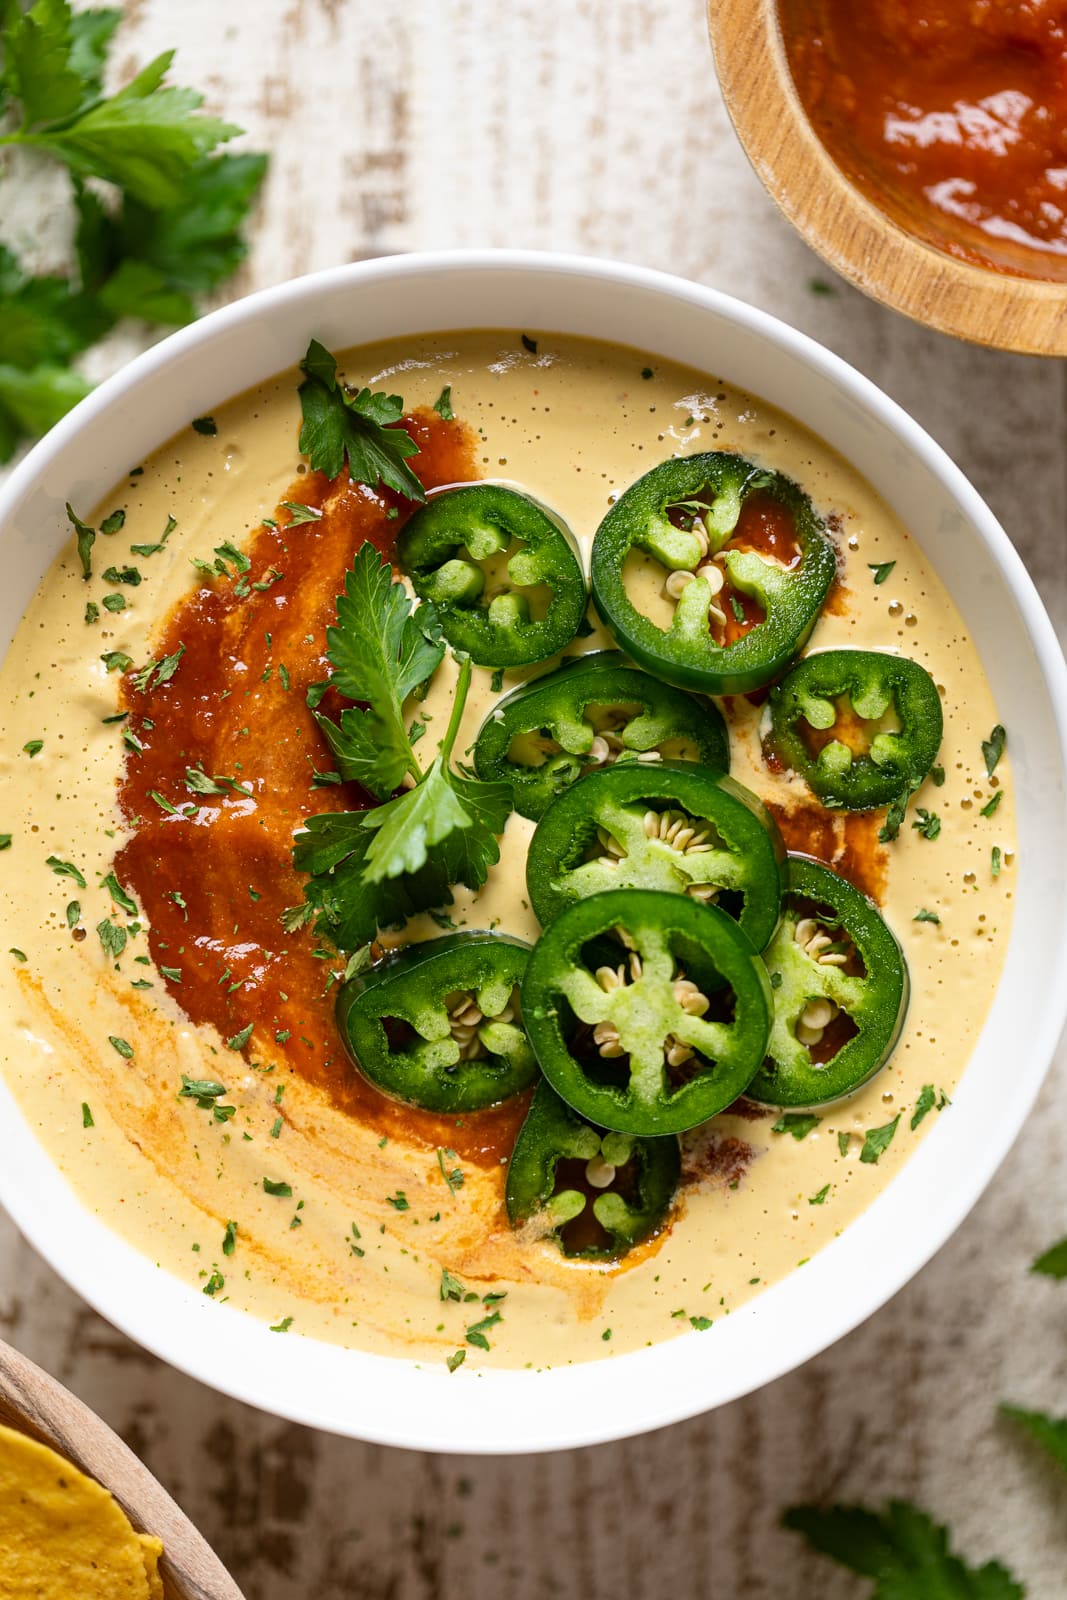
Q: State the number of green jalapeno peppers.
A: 9